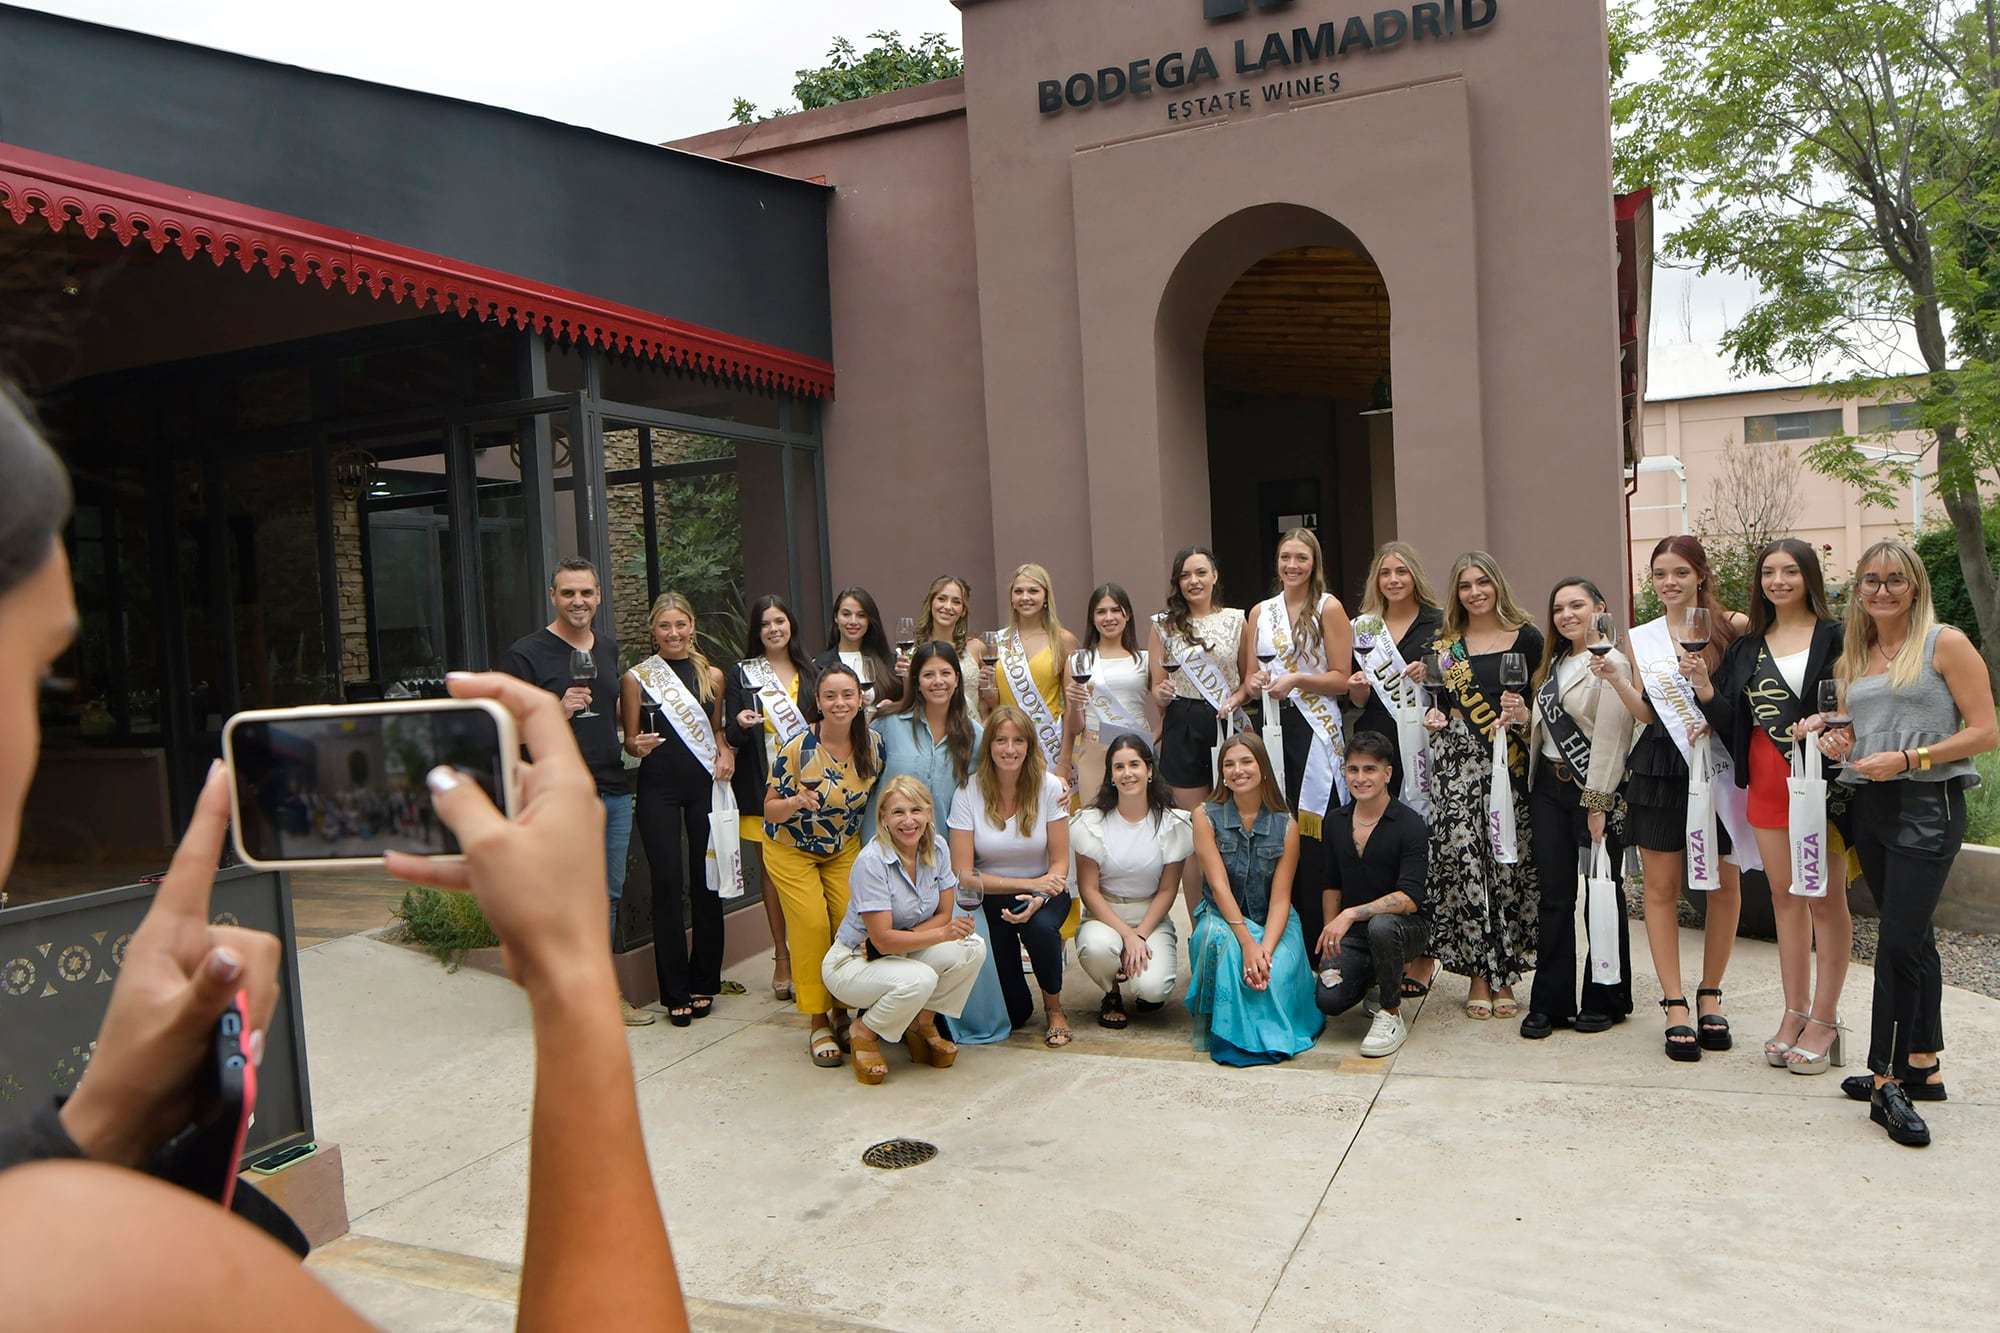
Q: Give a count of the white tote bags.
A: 8